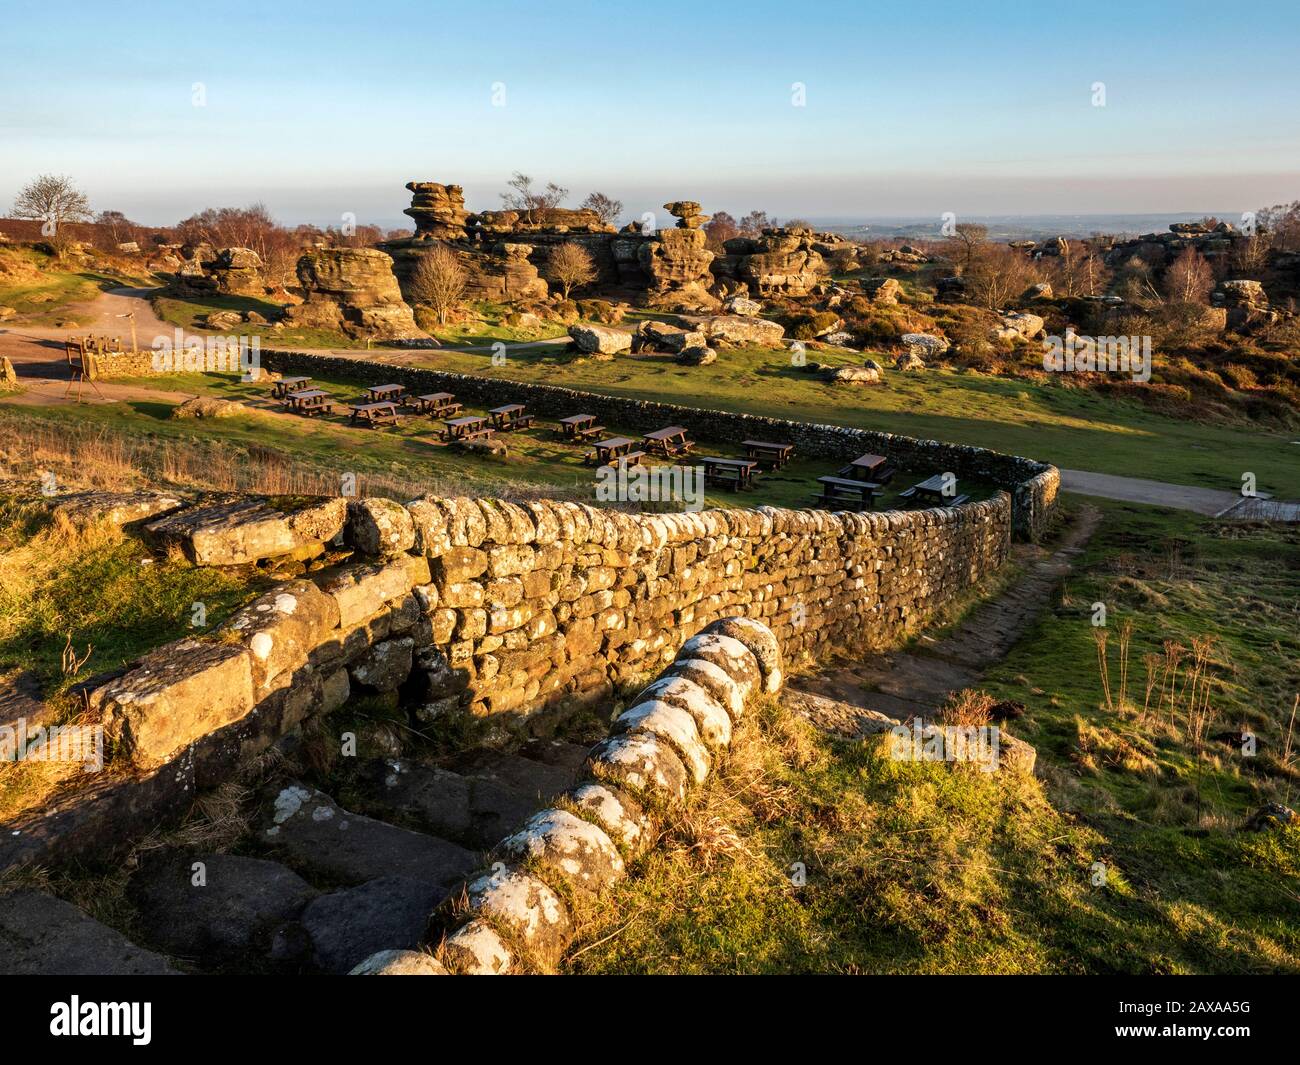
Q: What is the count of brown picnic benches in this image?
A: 15